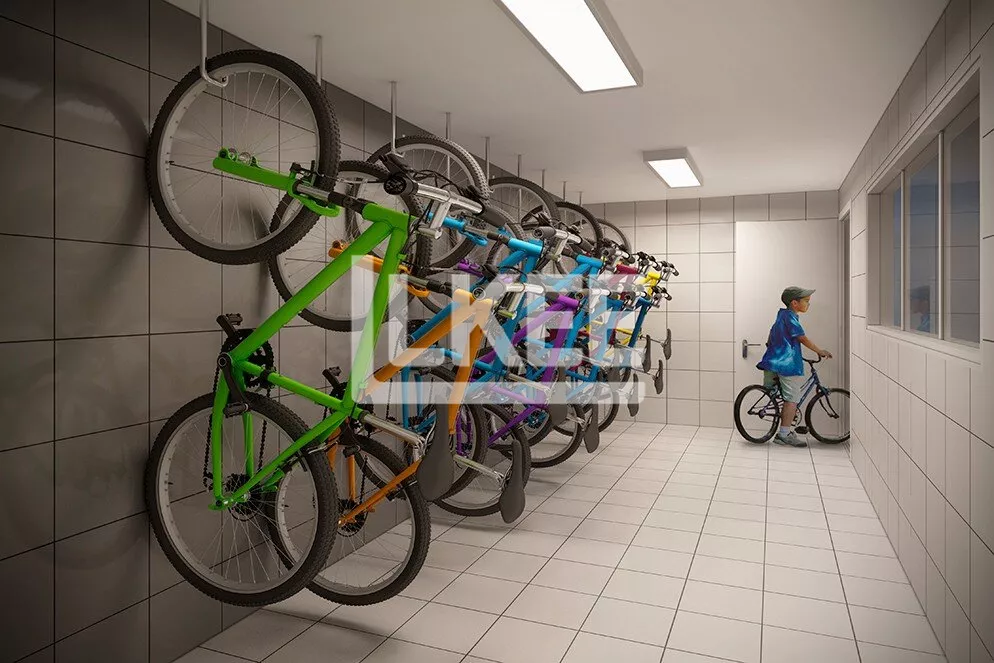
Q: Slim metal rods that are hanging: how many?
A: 9